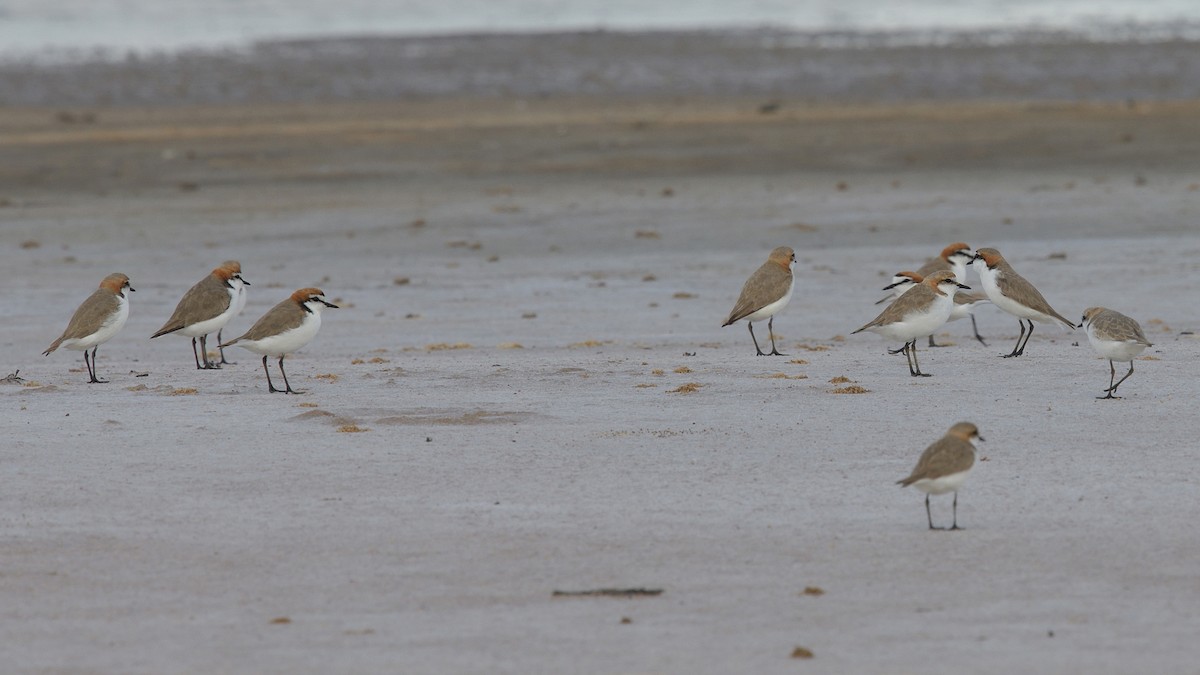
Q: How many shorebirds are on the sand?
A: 11